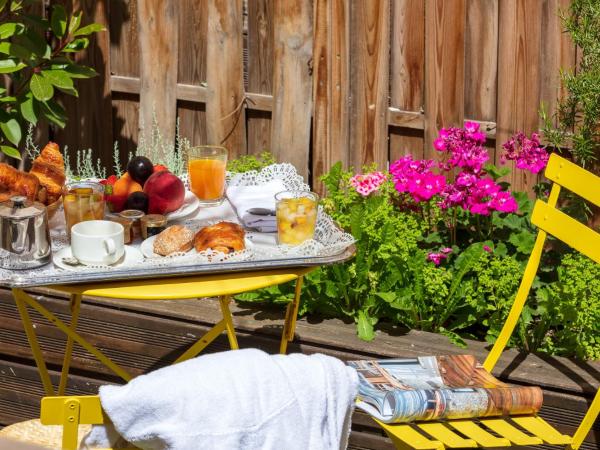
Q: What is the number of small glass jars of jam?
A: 3